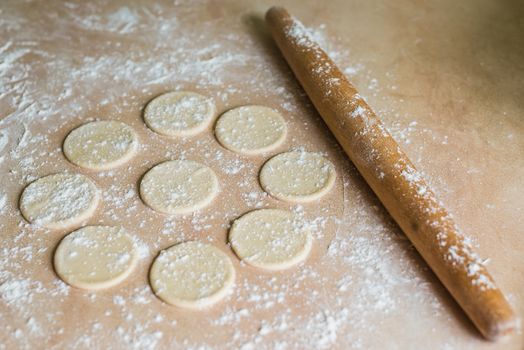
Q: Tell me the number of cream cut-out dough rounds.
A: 9